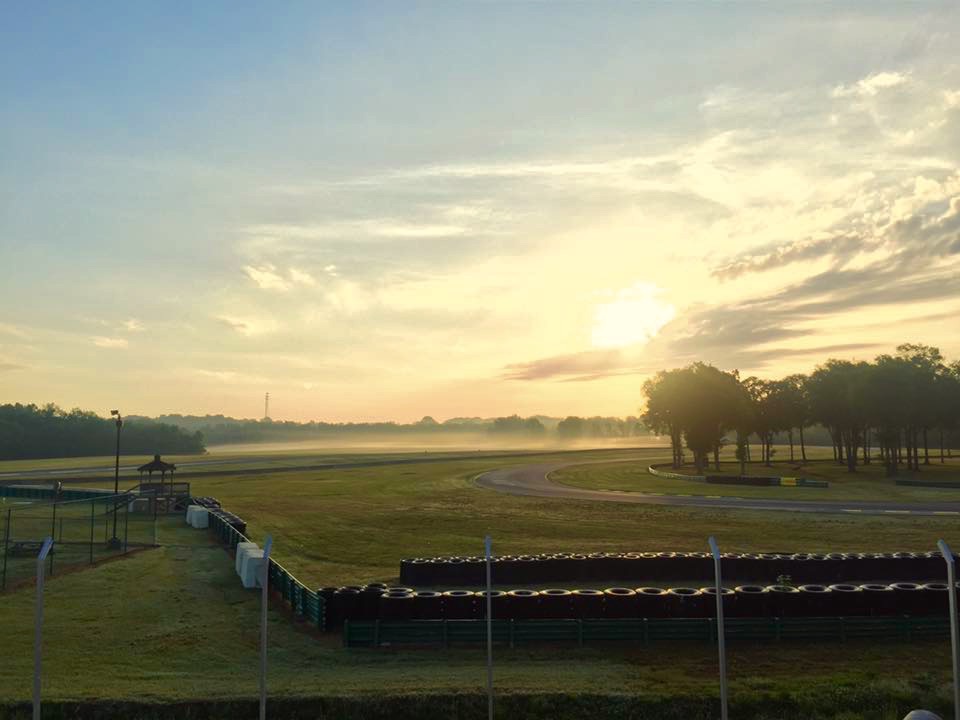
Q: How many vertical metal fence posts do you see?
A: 5